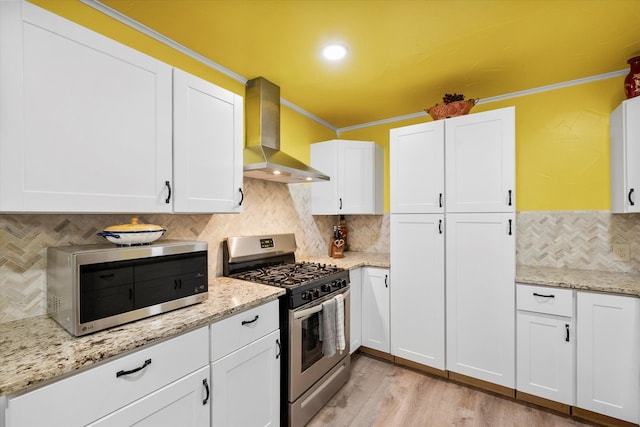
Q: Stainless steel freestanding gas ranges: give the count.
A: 1